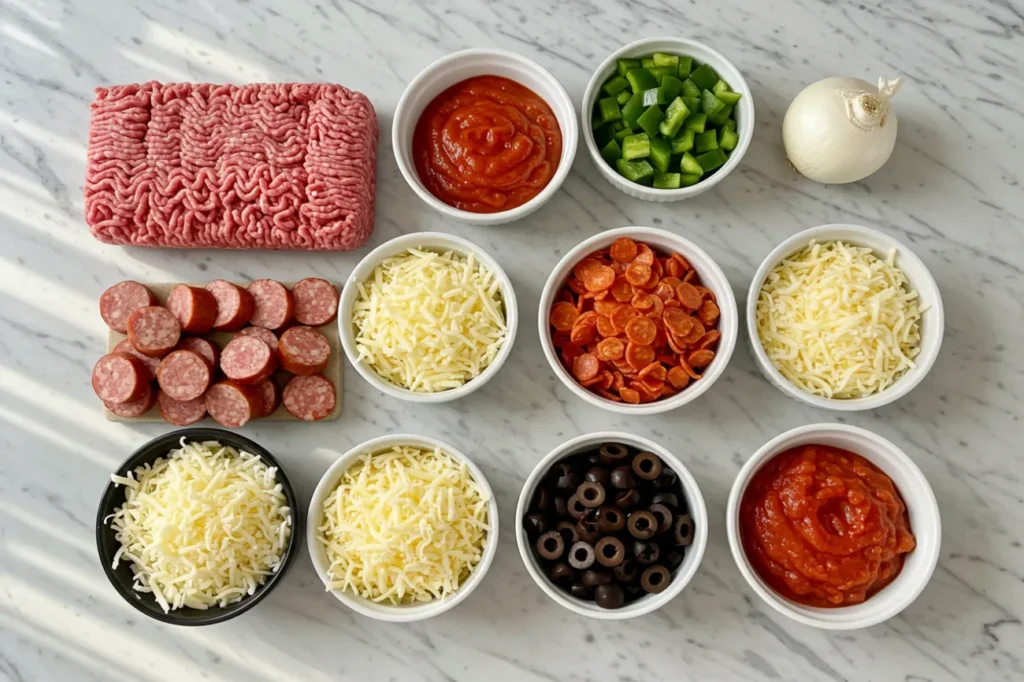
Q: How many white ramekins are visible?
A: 8